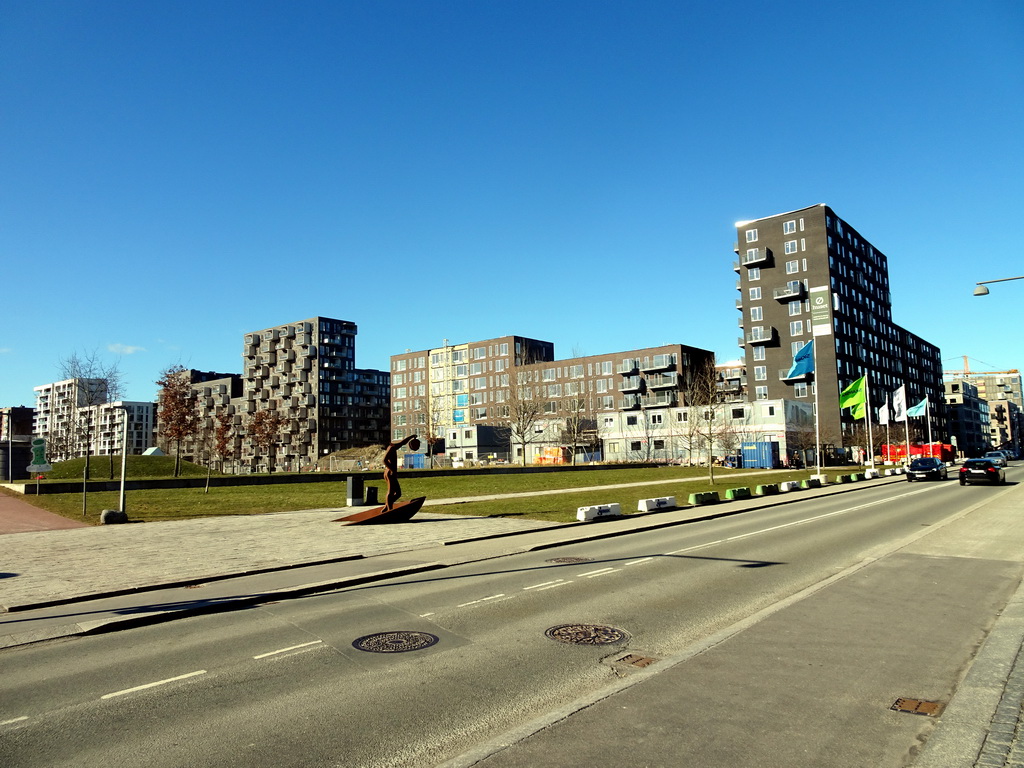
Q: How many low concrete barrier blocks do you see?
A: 12